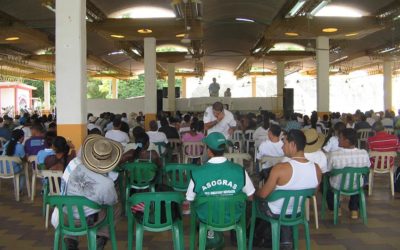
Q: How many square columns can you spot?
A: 10